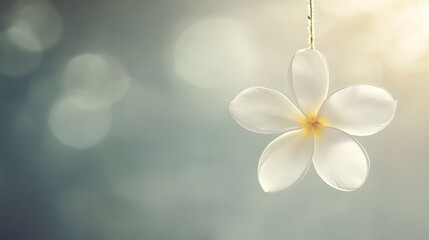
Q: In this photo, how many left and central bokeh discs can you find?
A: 5